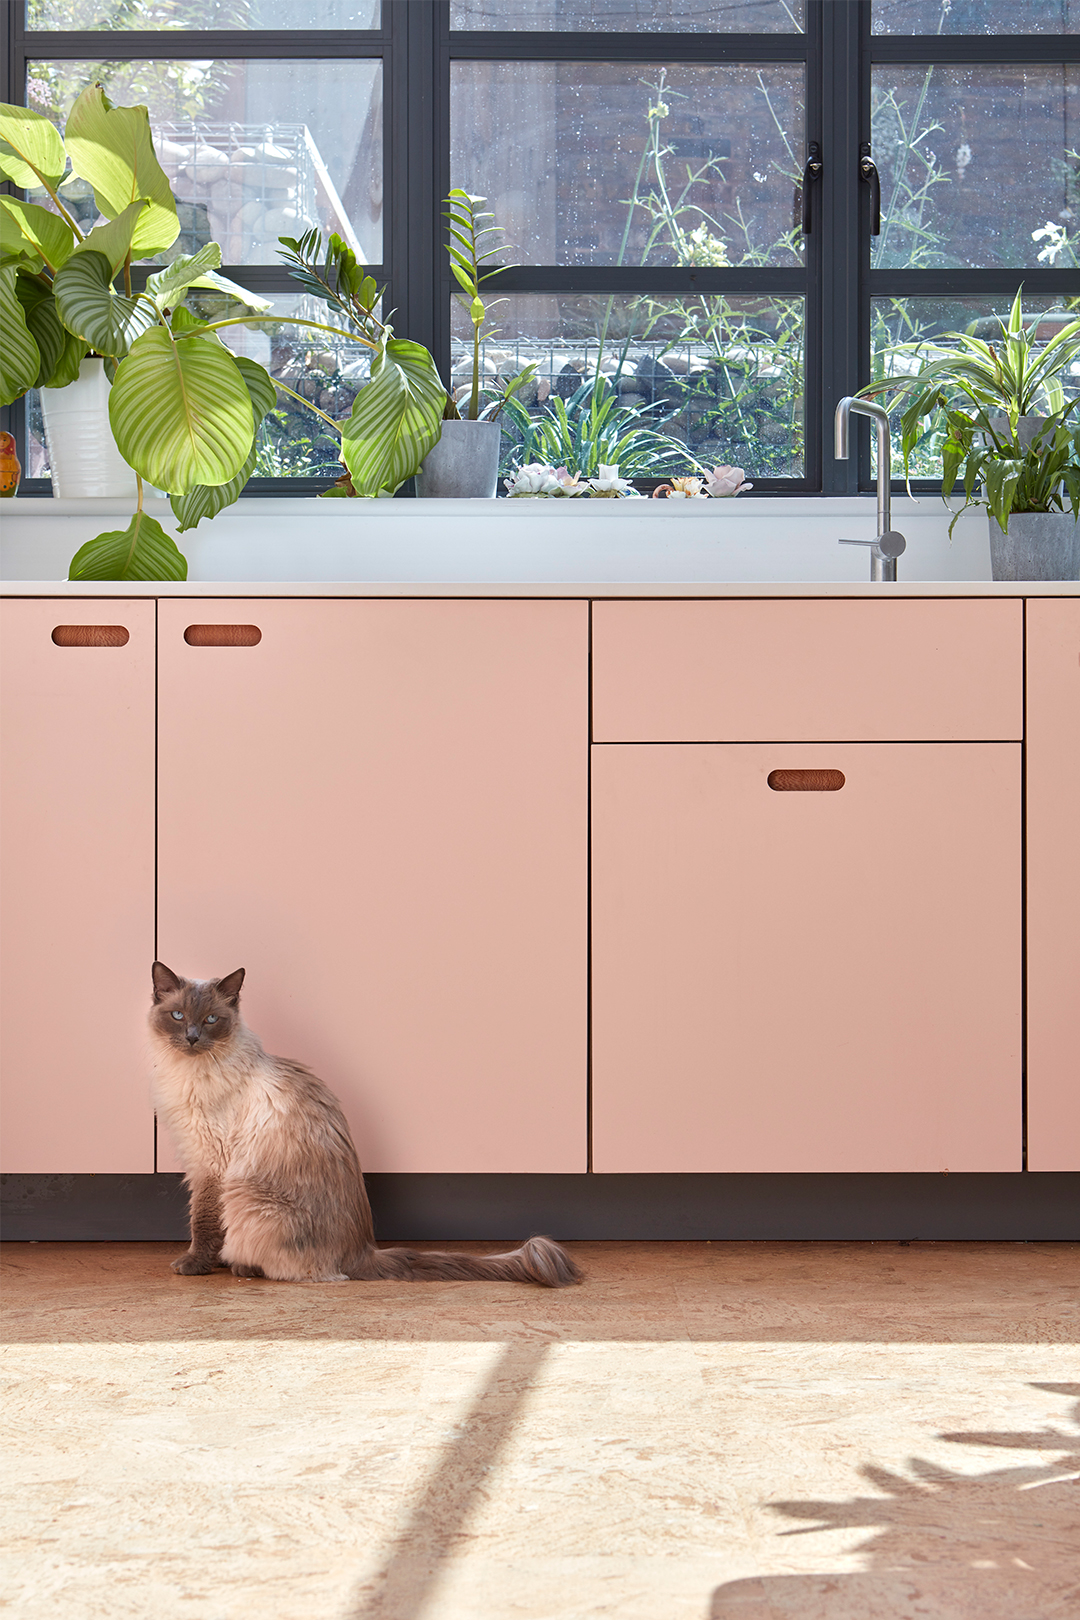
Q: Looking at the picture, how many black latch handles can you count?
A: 2